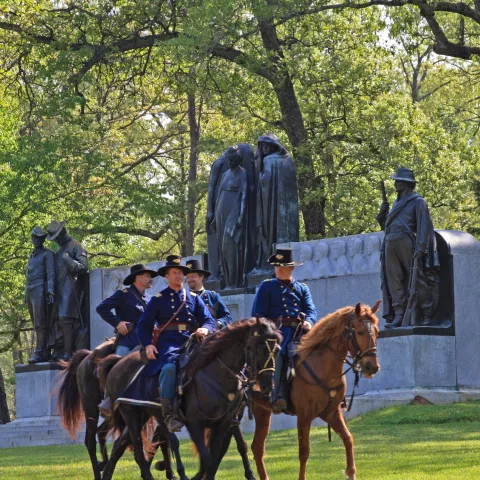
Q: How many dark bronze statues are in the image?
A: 6